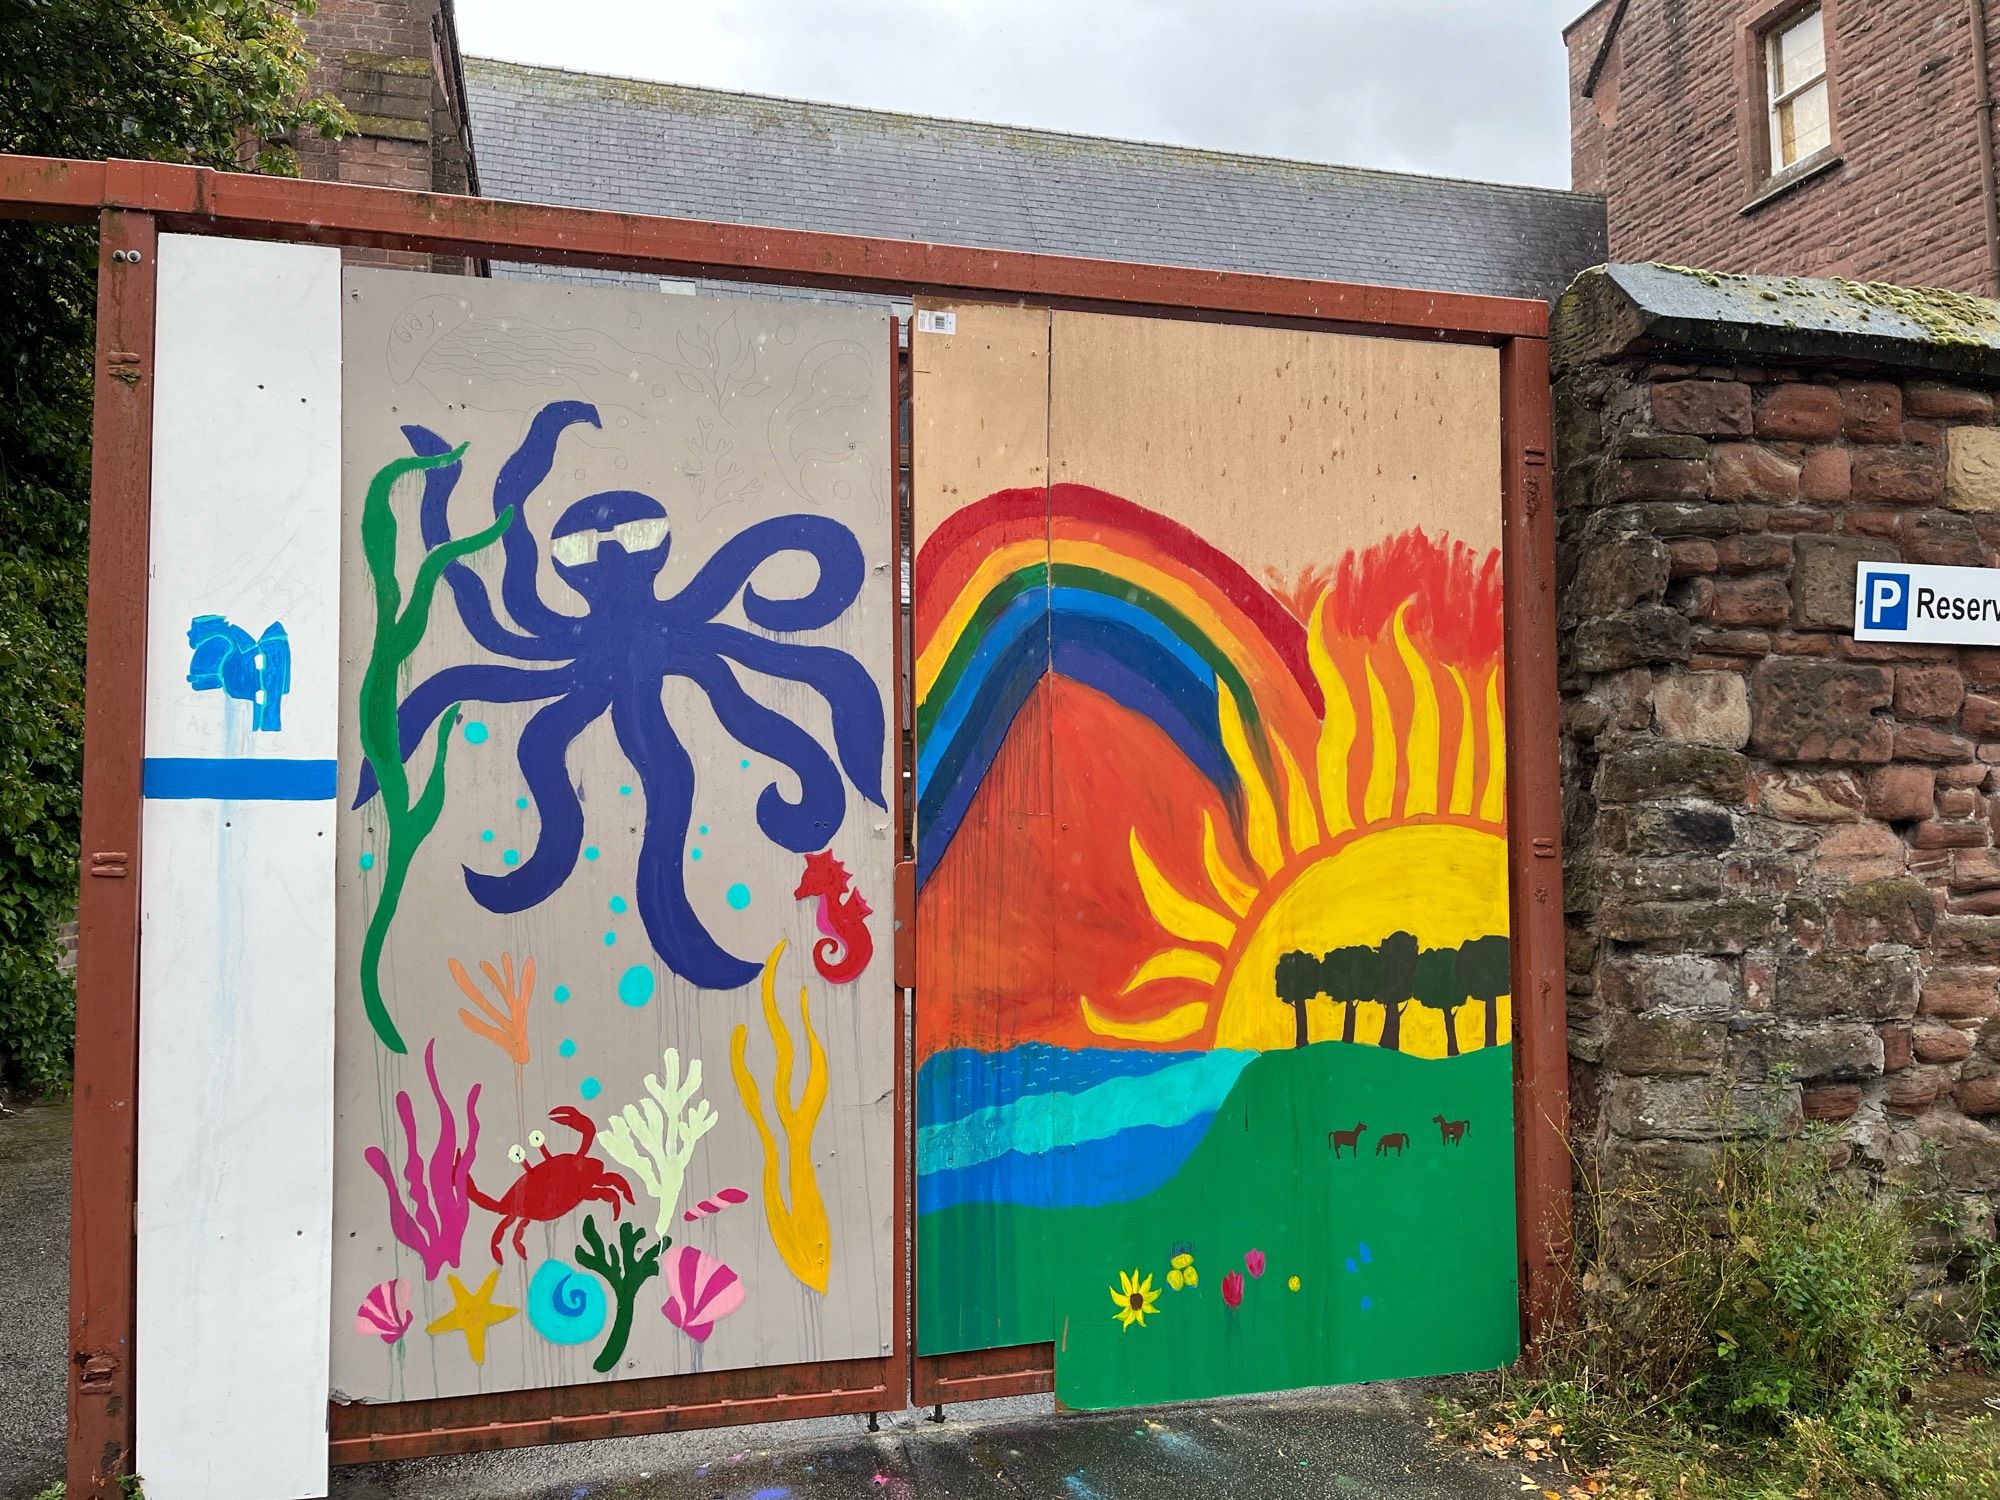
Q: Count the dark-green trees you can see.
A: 5